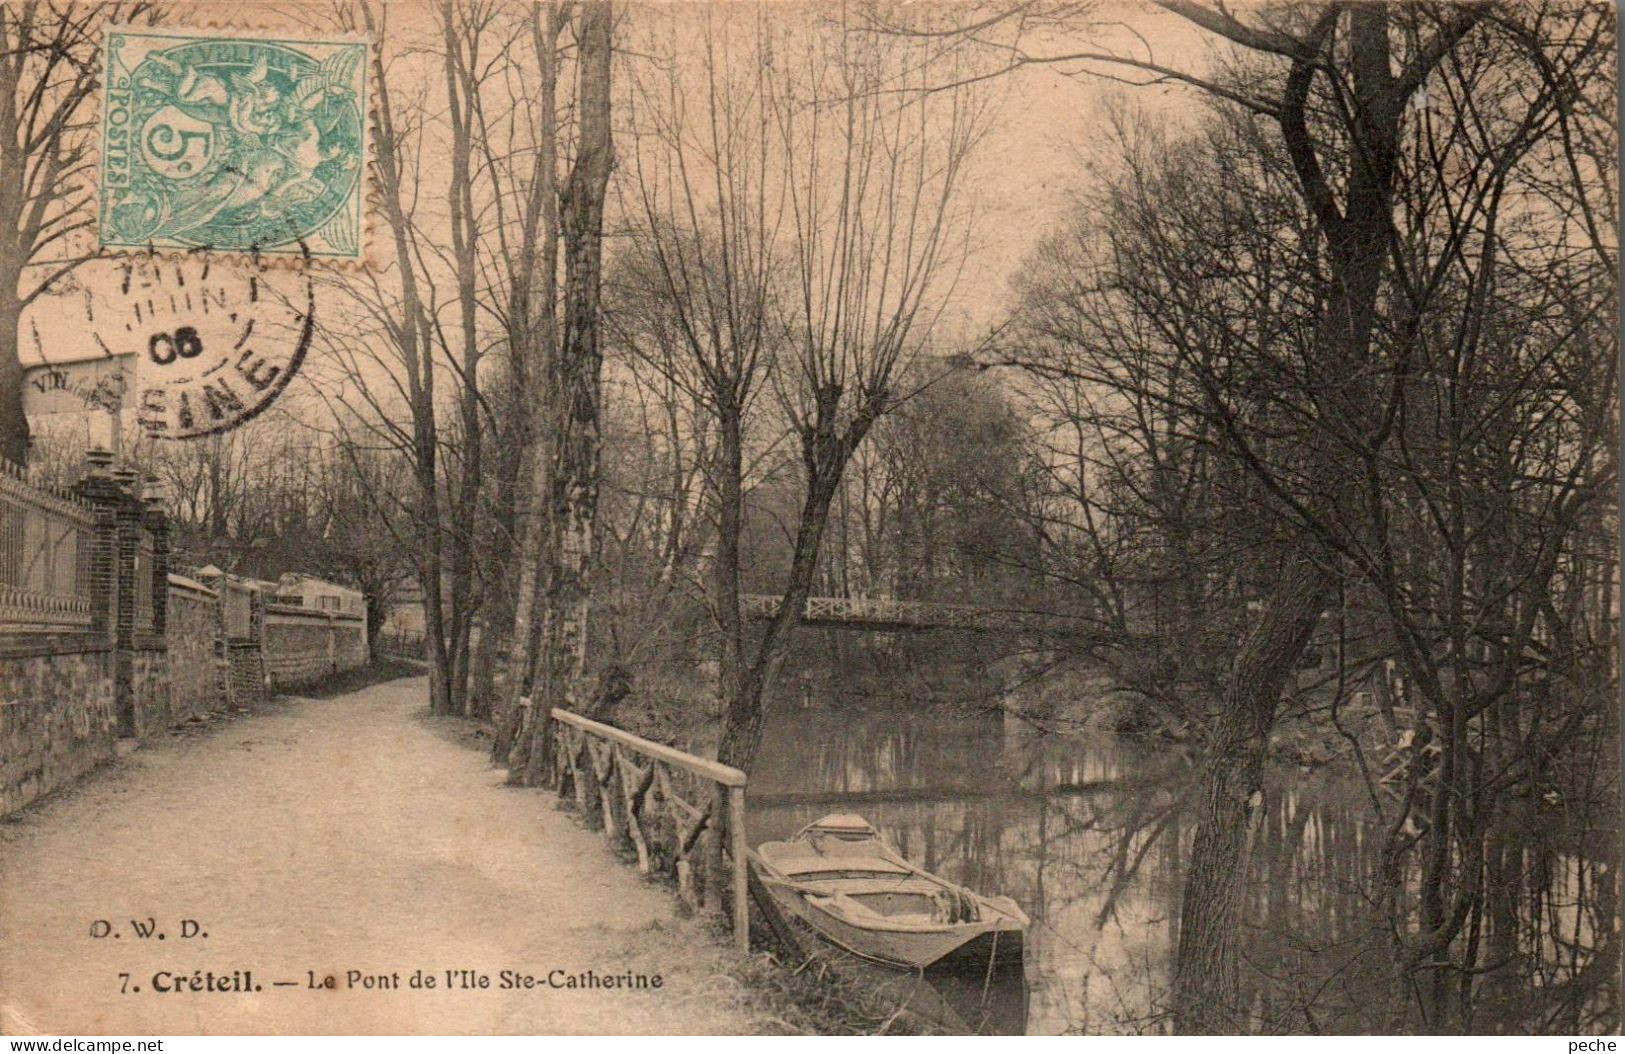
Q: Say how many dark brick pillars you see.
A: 3